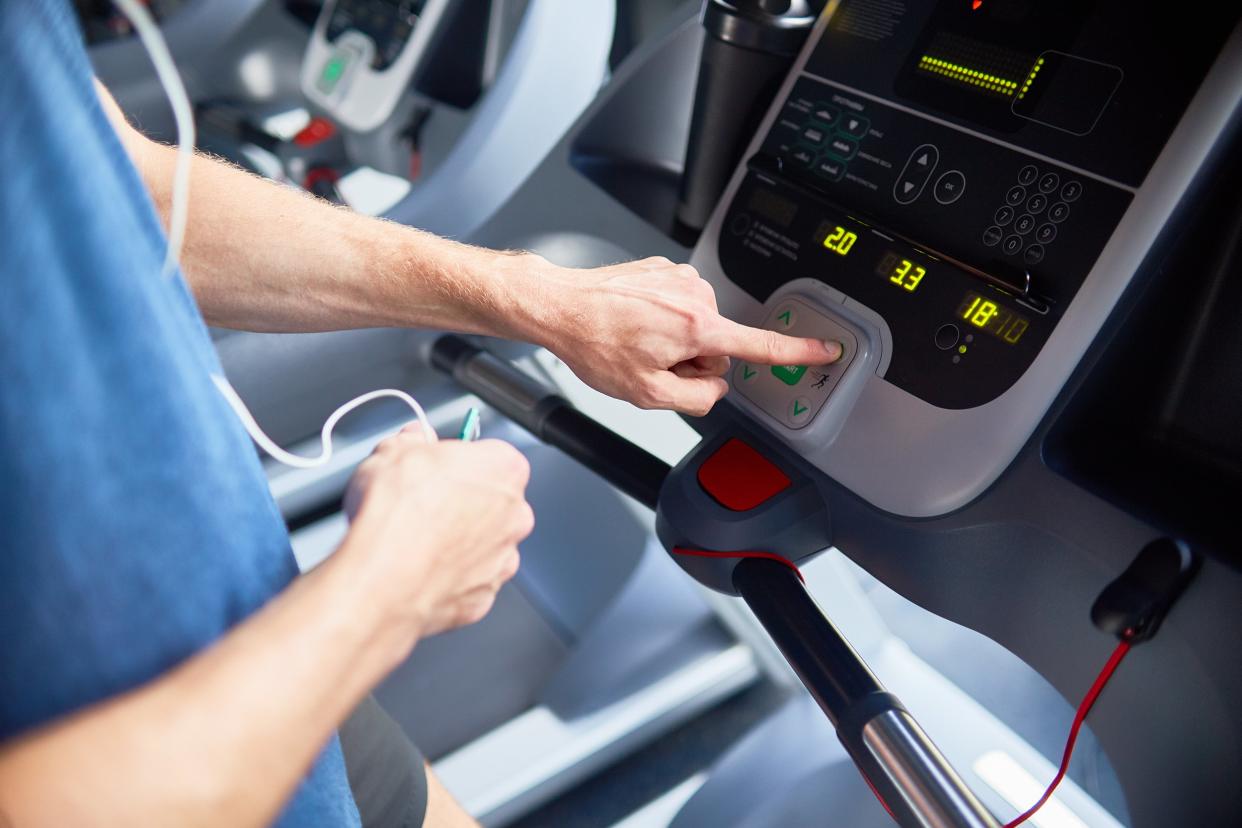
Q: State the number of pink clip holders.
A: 0